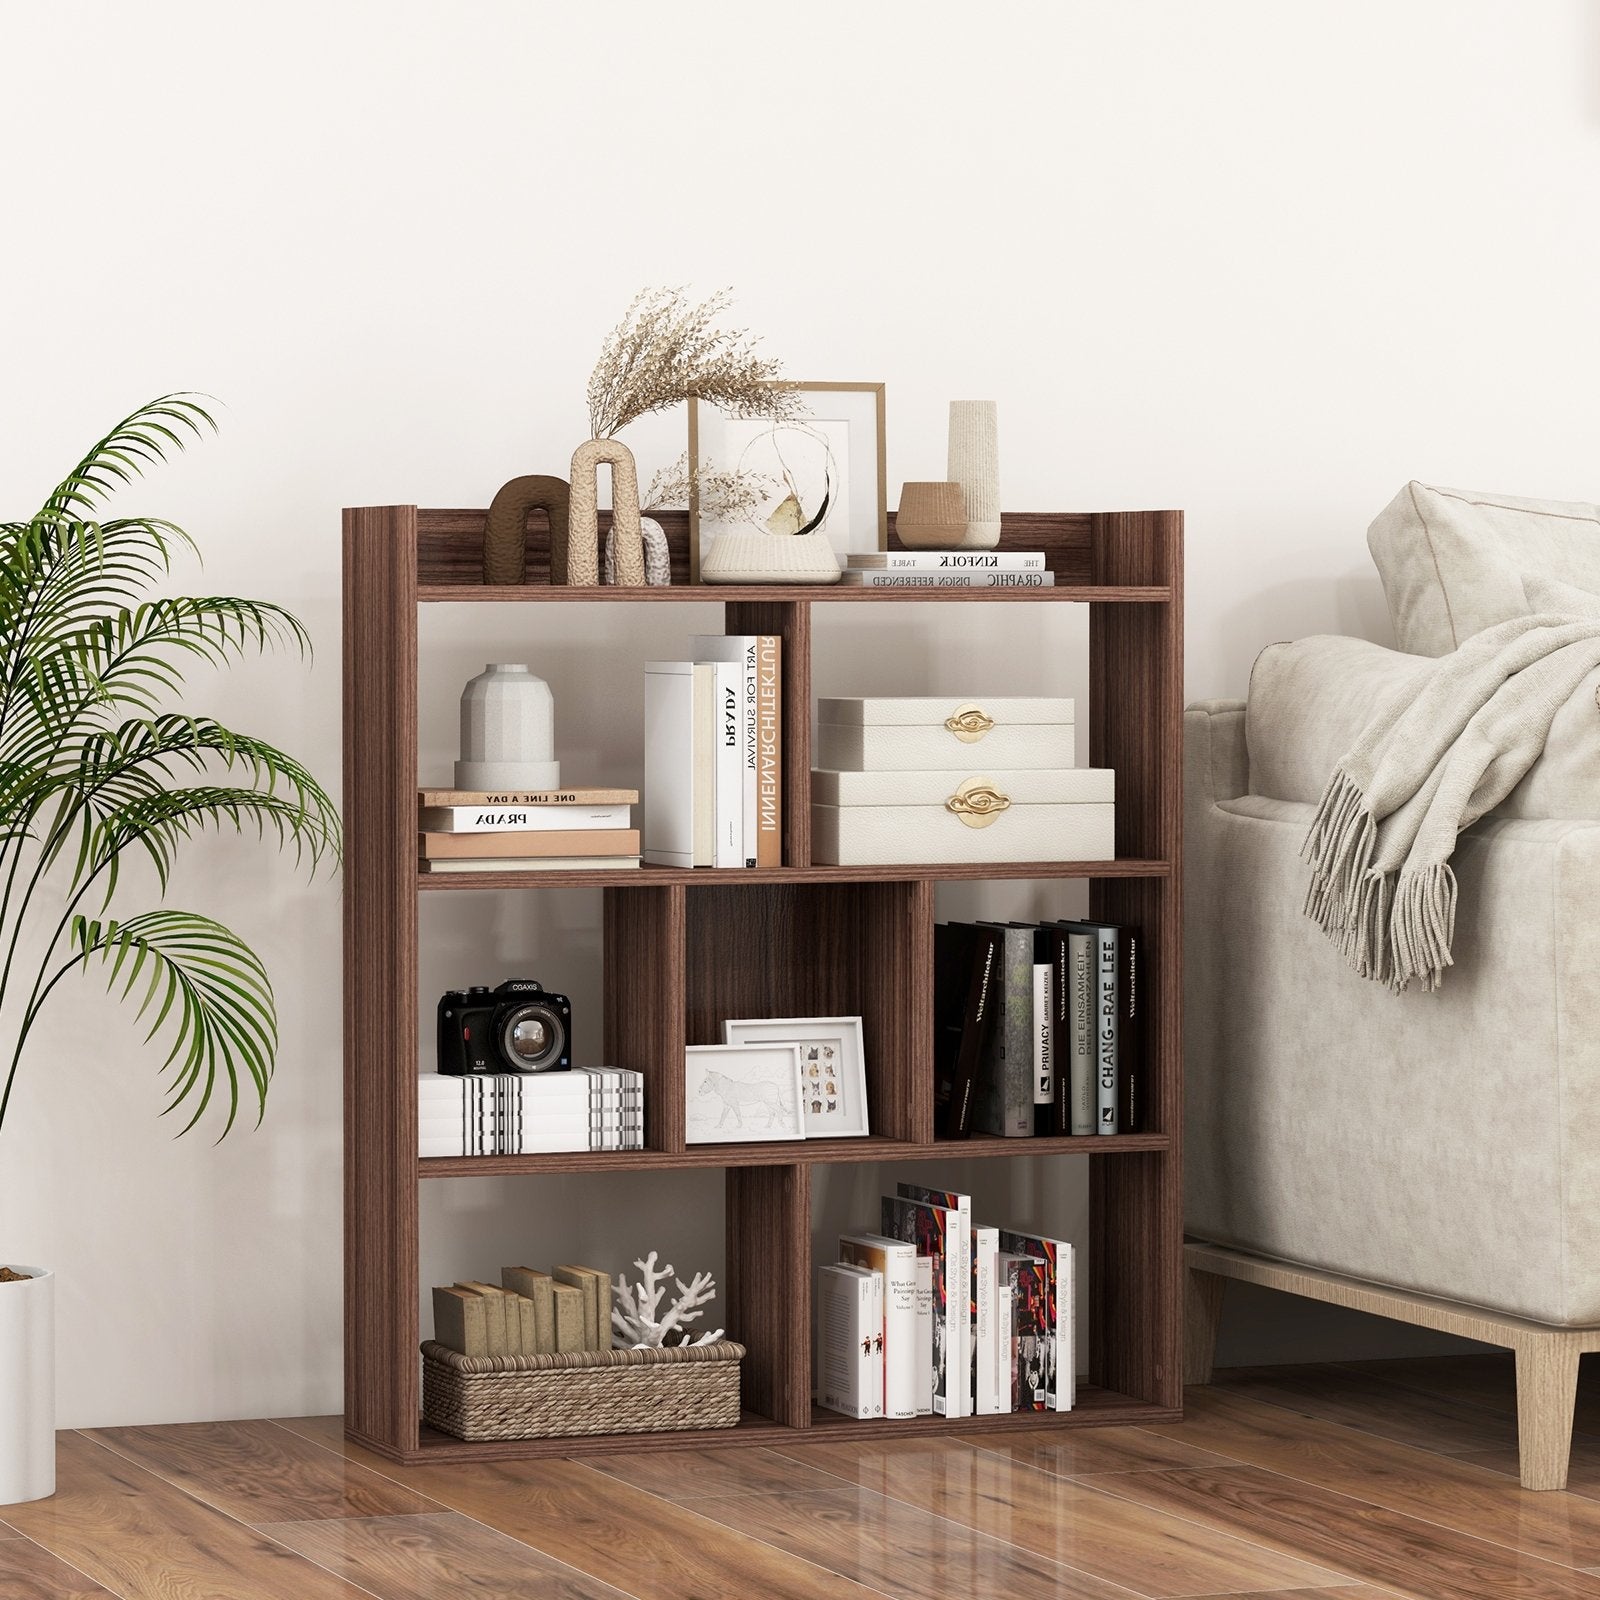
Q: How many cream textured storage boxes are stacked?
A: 2